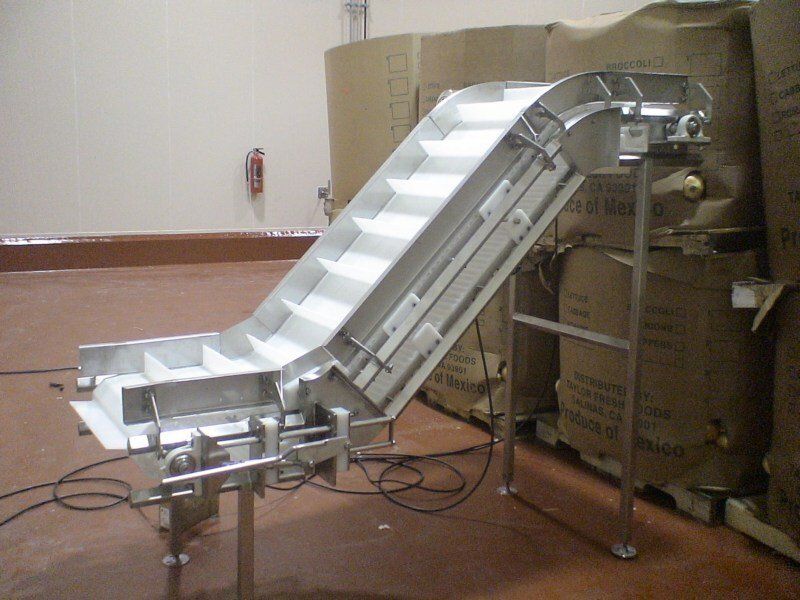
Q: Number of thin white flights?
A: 11